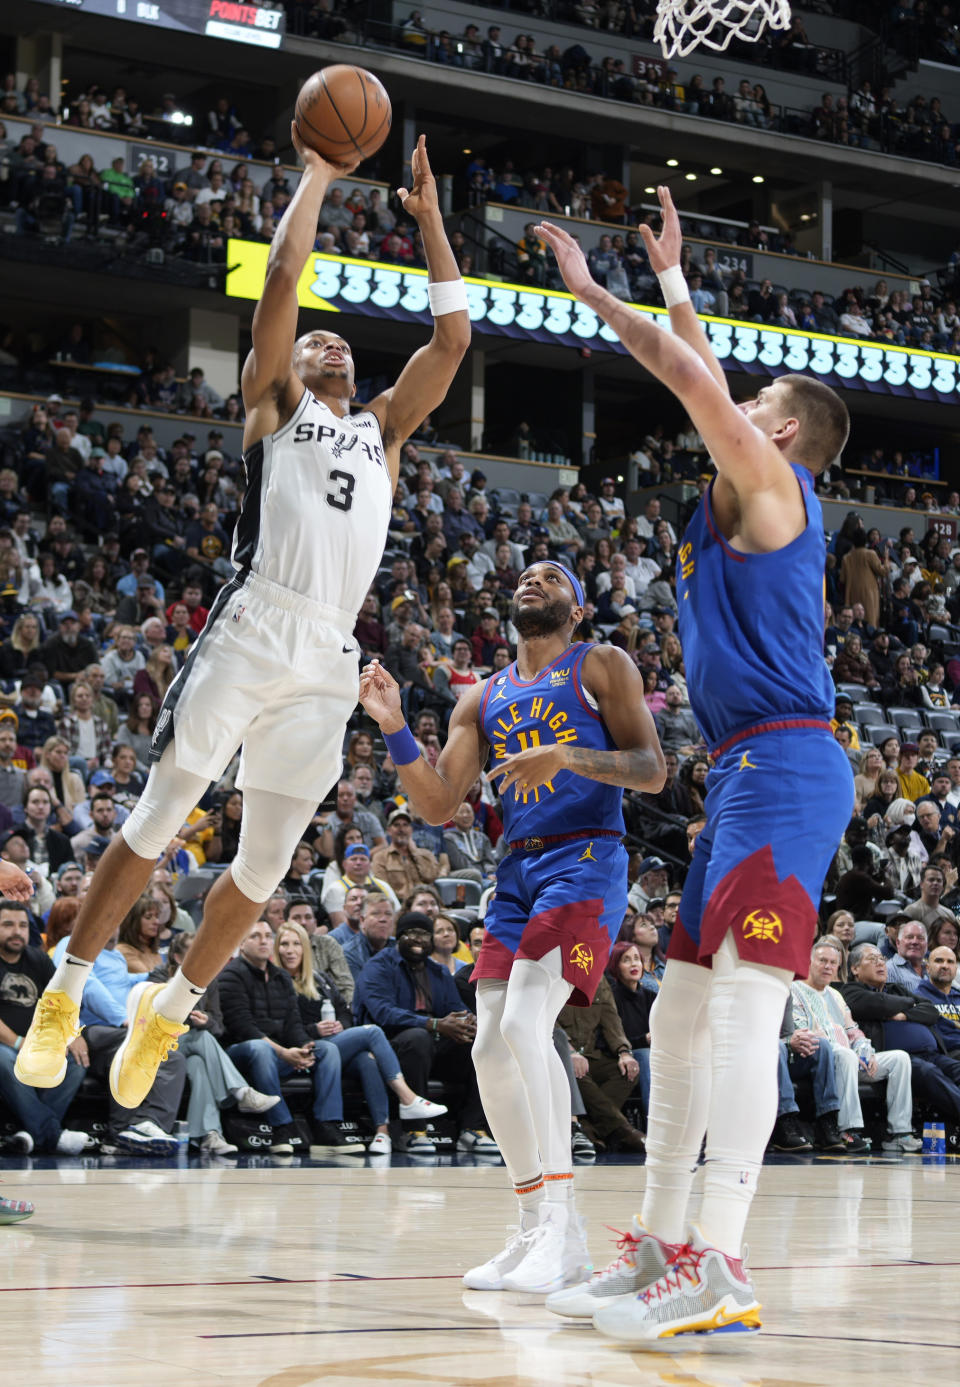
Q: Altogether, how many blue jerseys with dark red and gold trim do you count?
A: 2